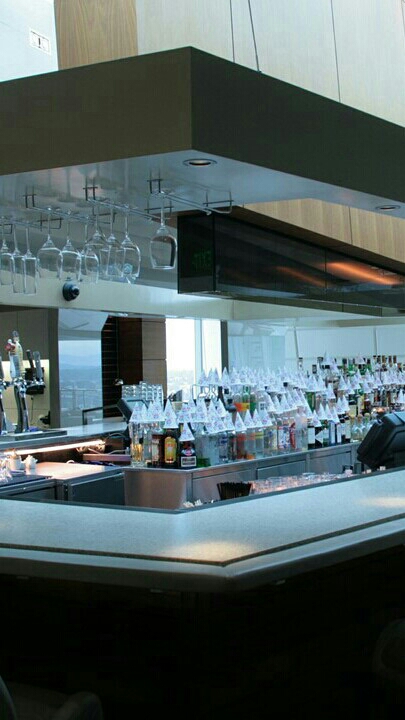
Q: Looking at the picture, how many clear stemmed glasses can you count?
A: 10